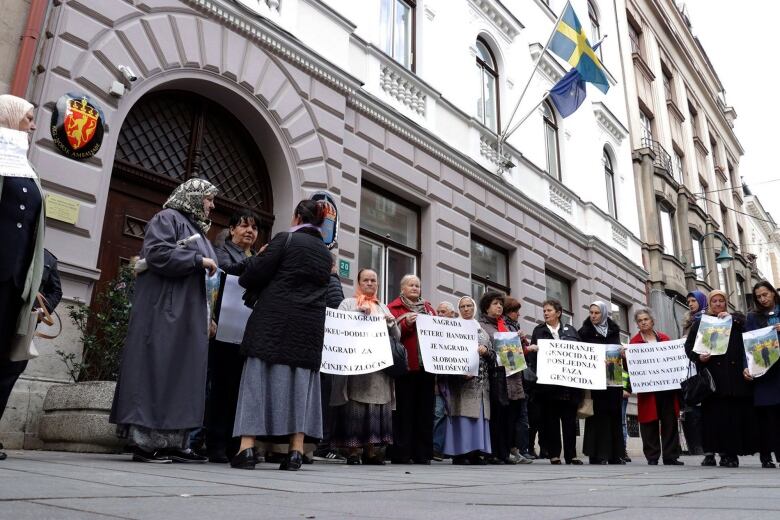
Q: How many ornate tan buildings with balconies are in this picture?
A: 1